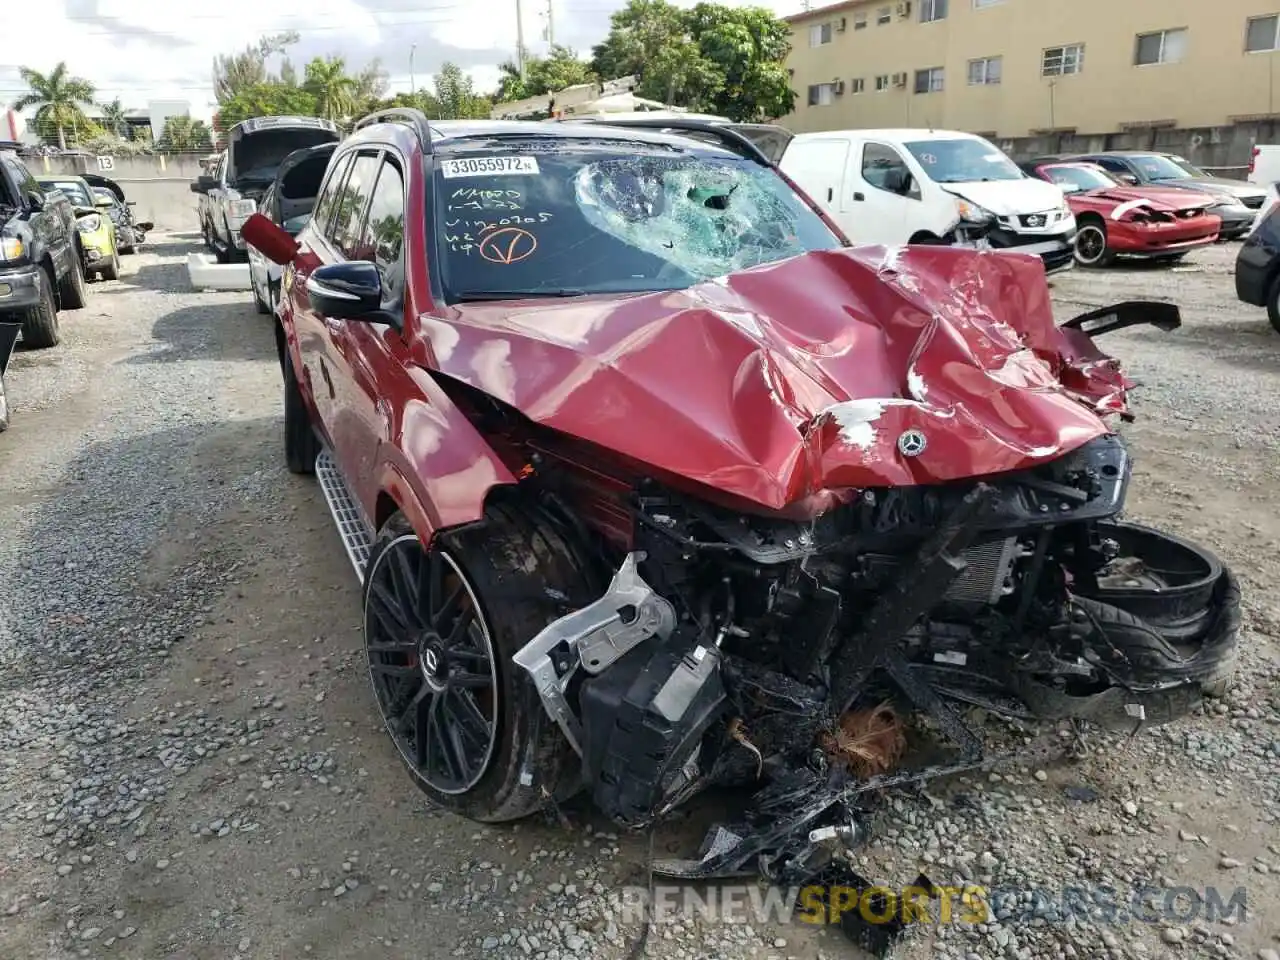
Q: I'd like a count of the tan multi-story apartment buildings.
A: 1